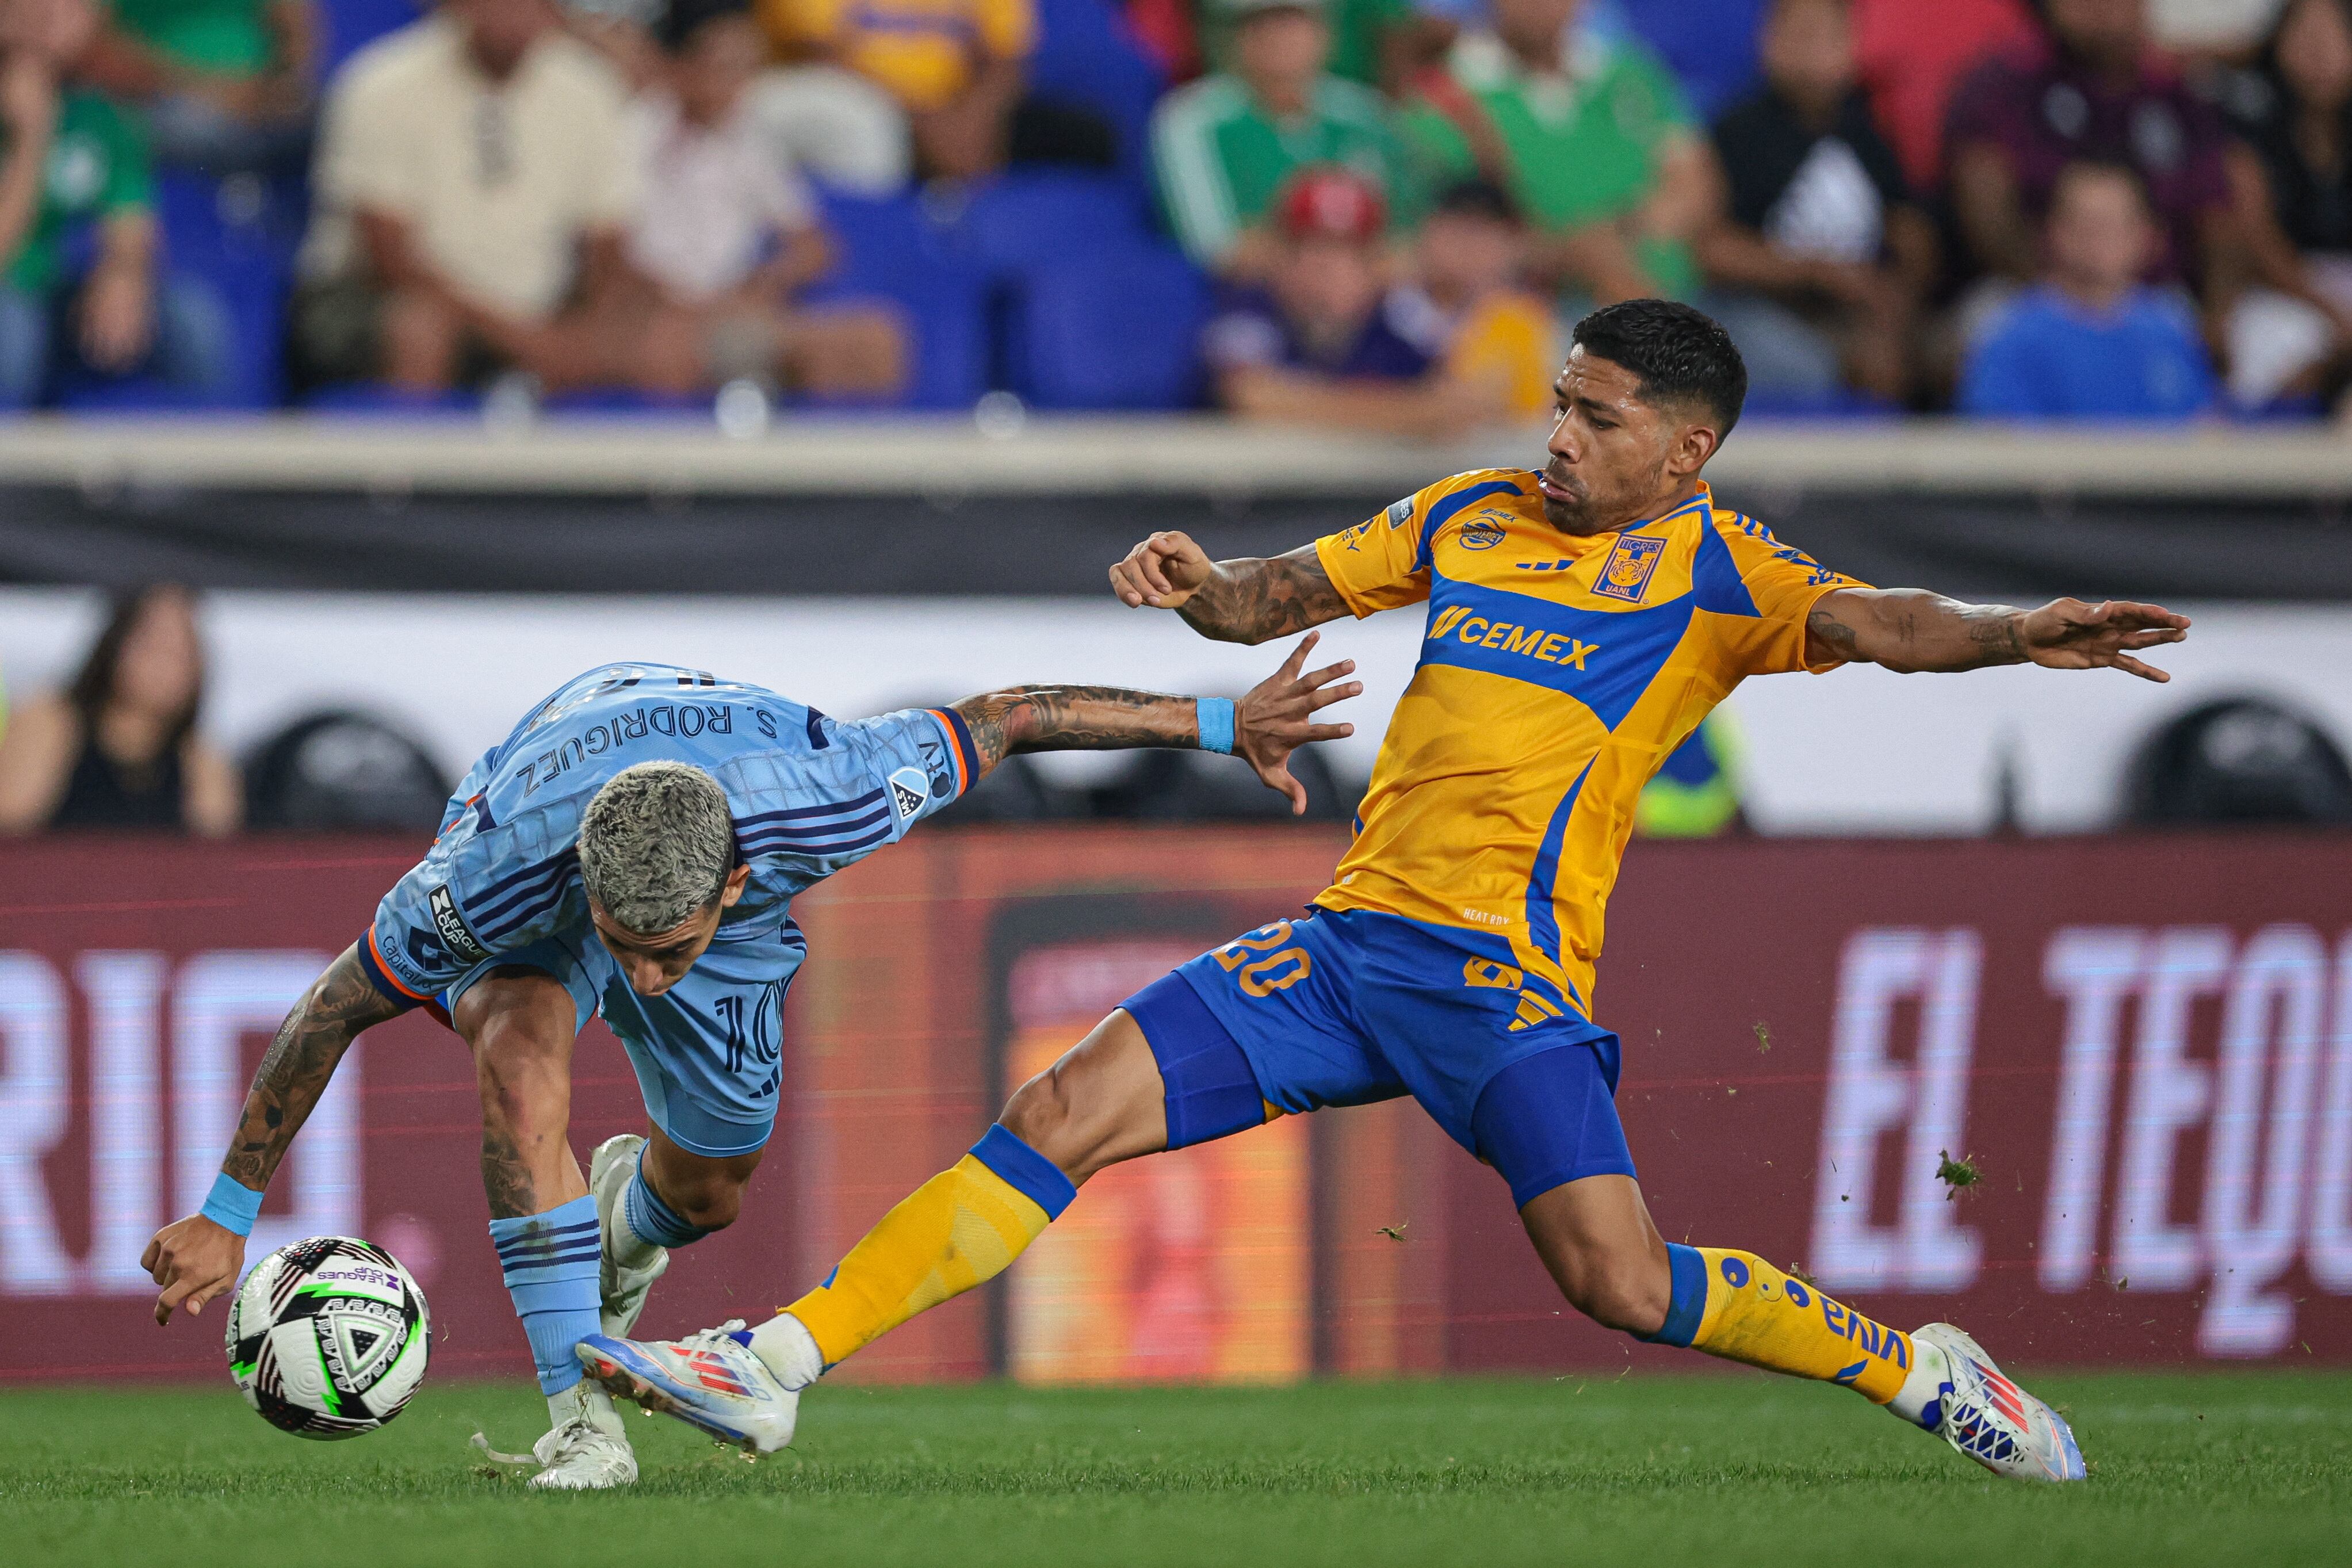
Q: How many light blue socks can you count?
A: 2